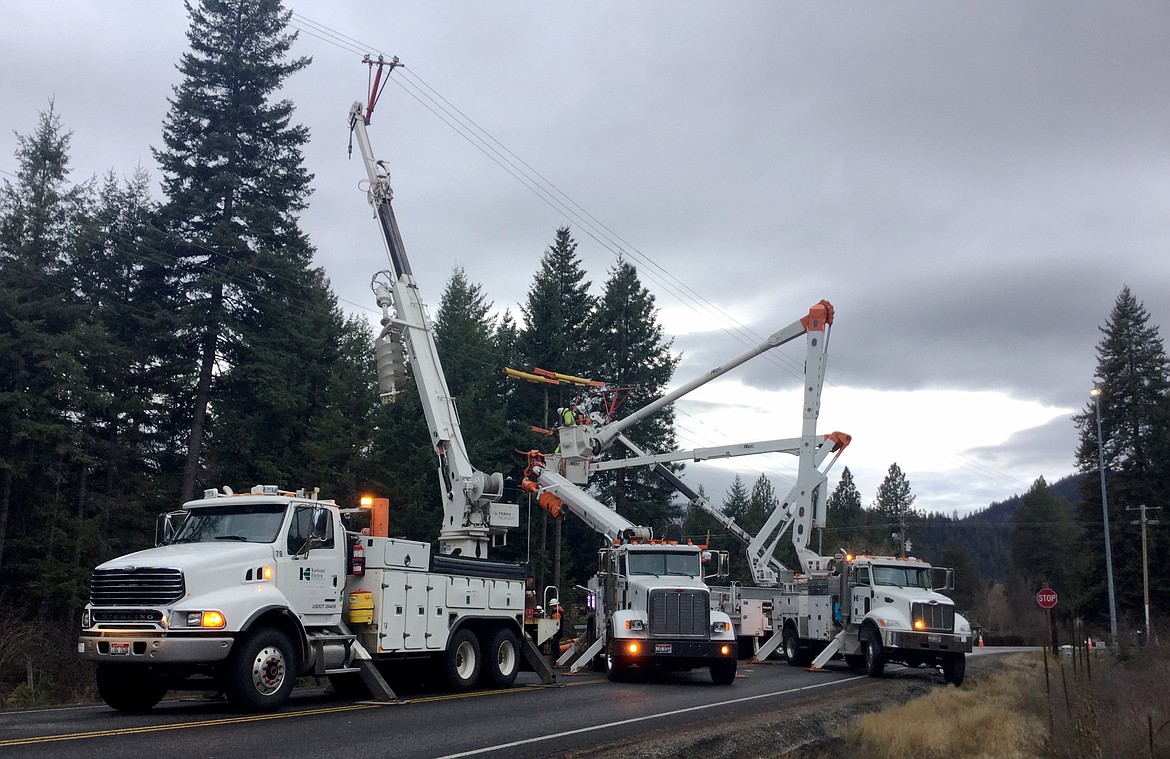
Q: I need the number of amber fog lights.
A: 2